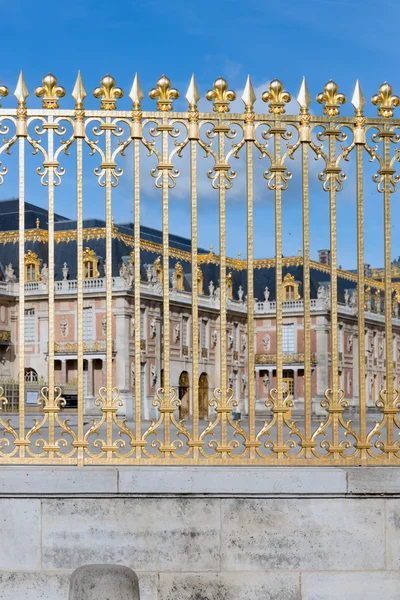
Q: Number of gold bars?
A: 14